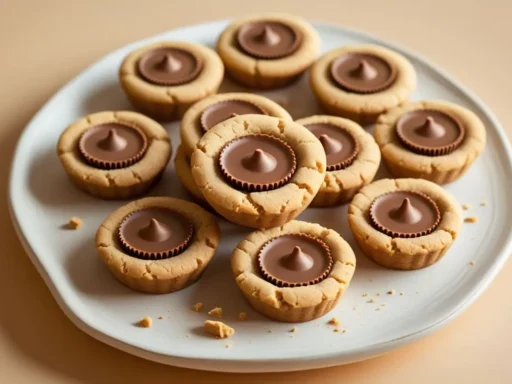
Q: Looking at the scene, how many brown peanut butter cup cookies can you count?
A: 11